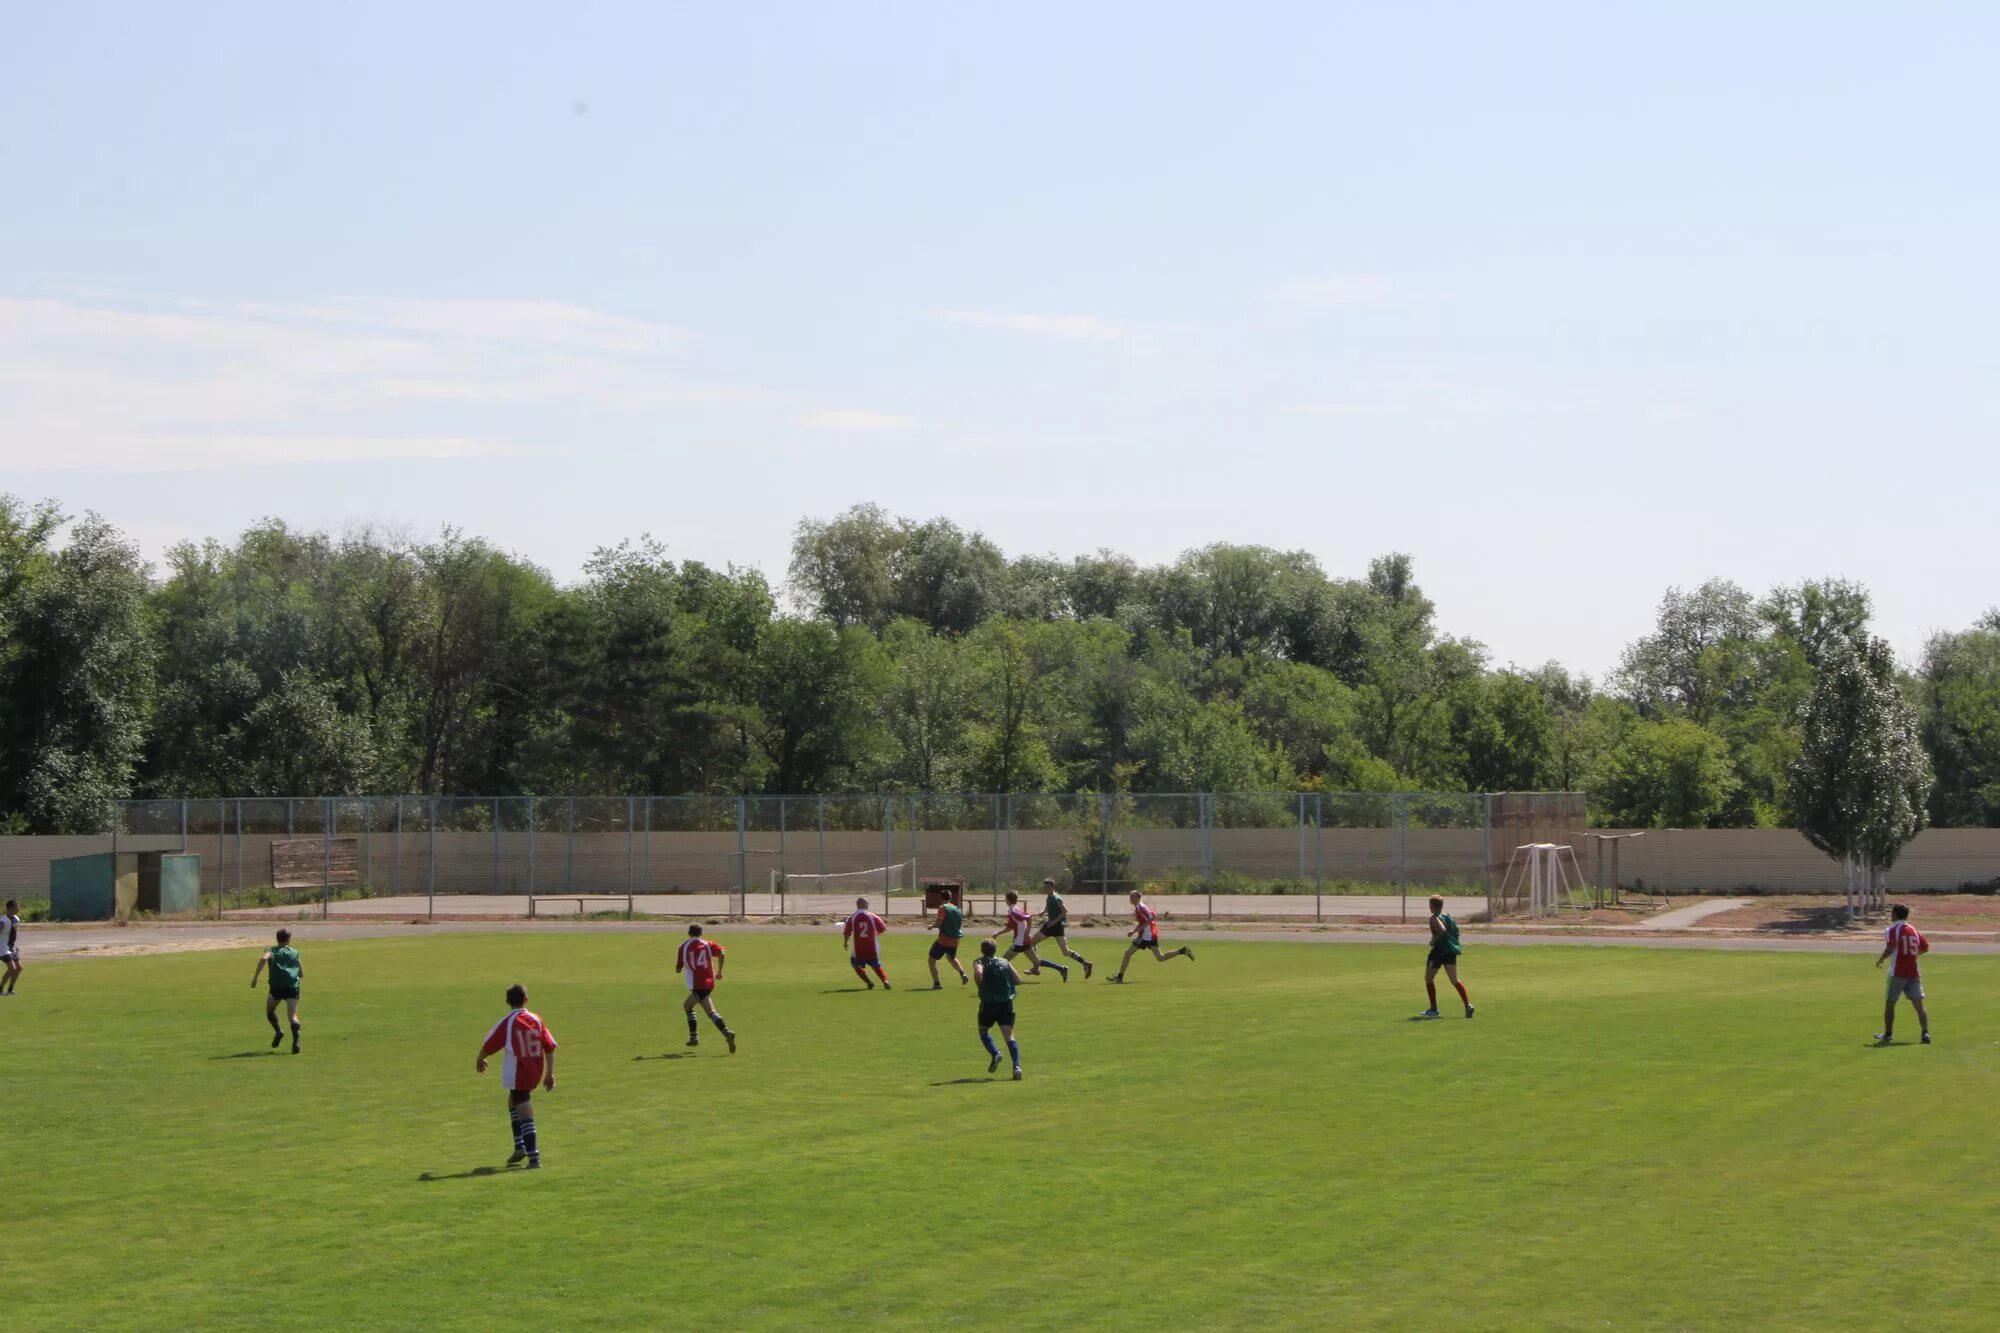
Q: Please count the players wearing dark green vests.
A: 5